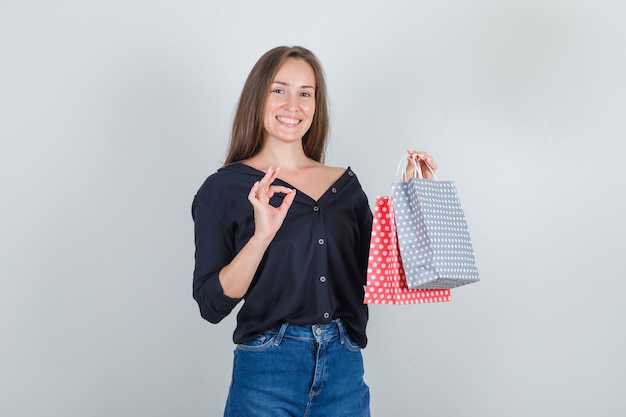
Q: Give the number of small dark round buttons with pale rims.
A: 6